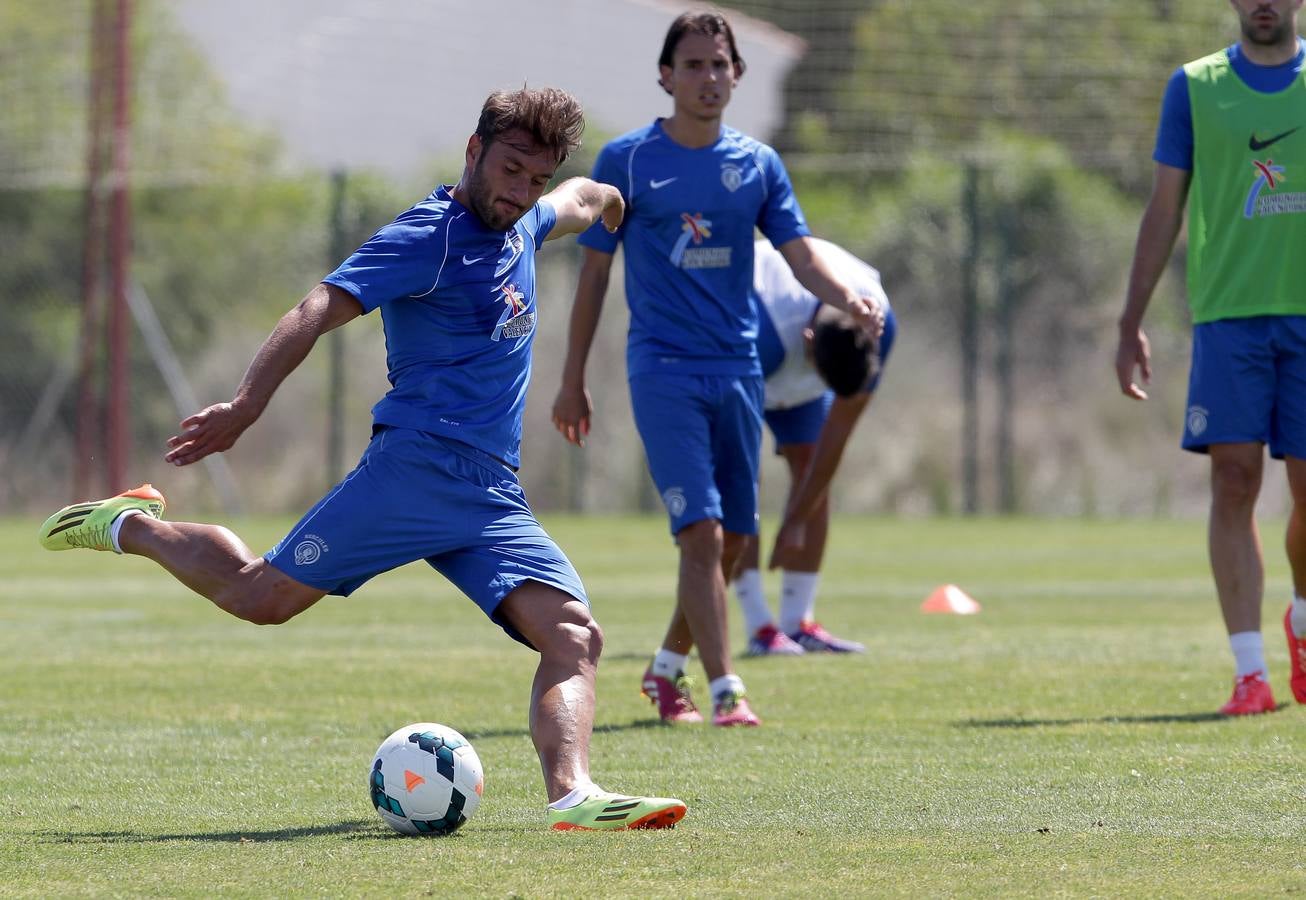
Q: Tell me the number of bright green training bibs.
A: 1